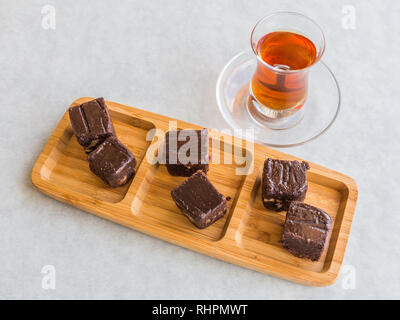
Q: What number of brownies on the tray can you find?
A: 6